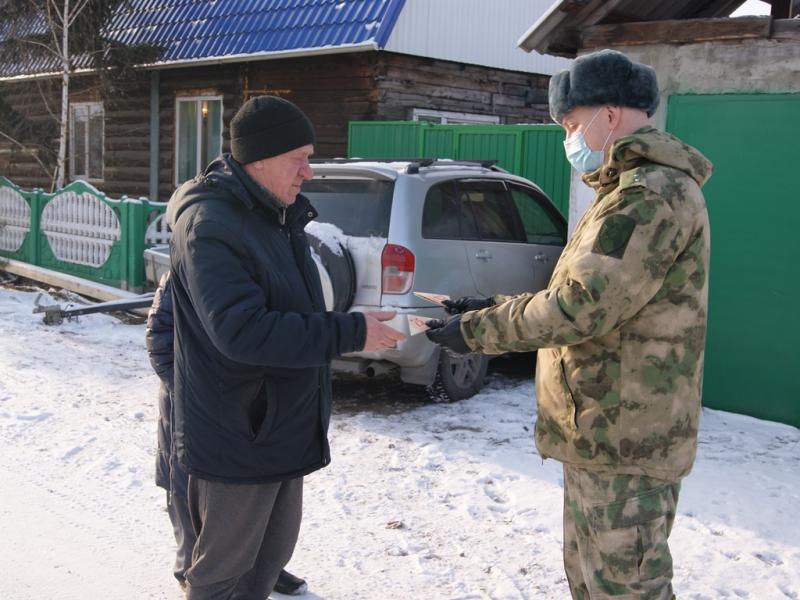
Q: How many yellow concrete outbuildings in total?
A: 0